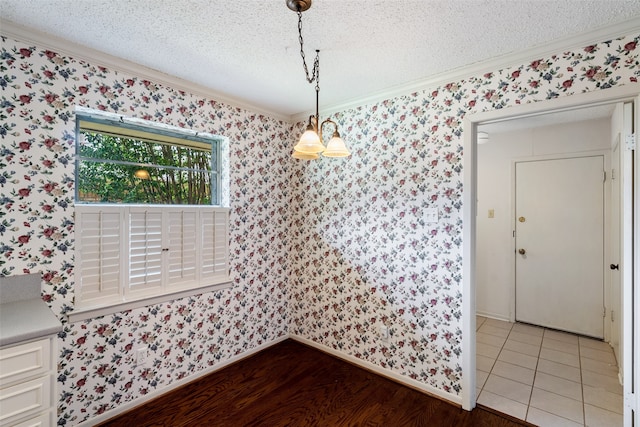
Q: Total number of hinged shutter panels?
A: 4